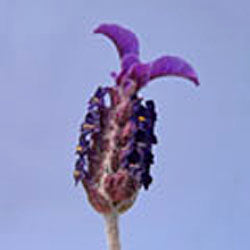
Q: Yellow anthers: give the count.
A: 5